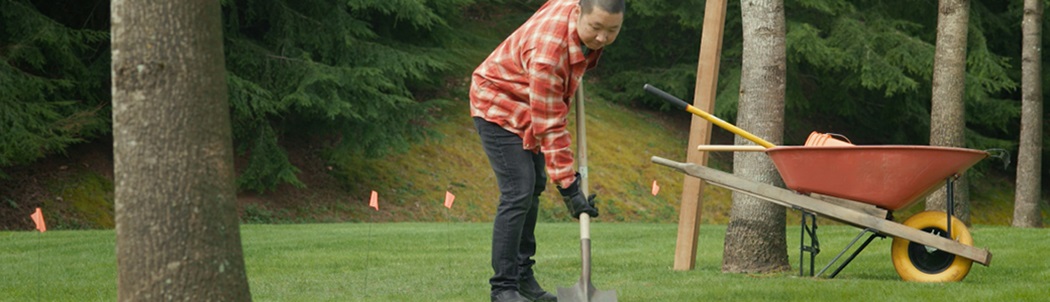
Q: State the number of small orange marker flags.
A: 4